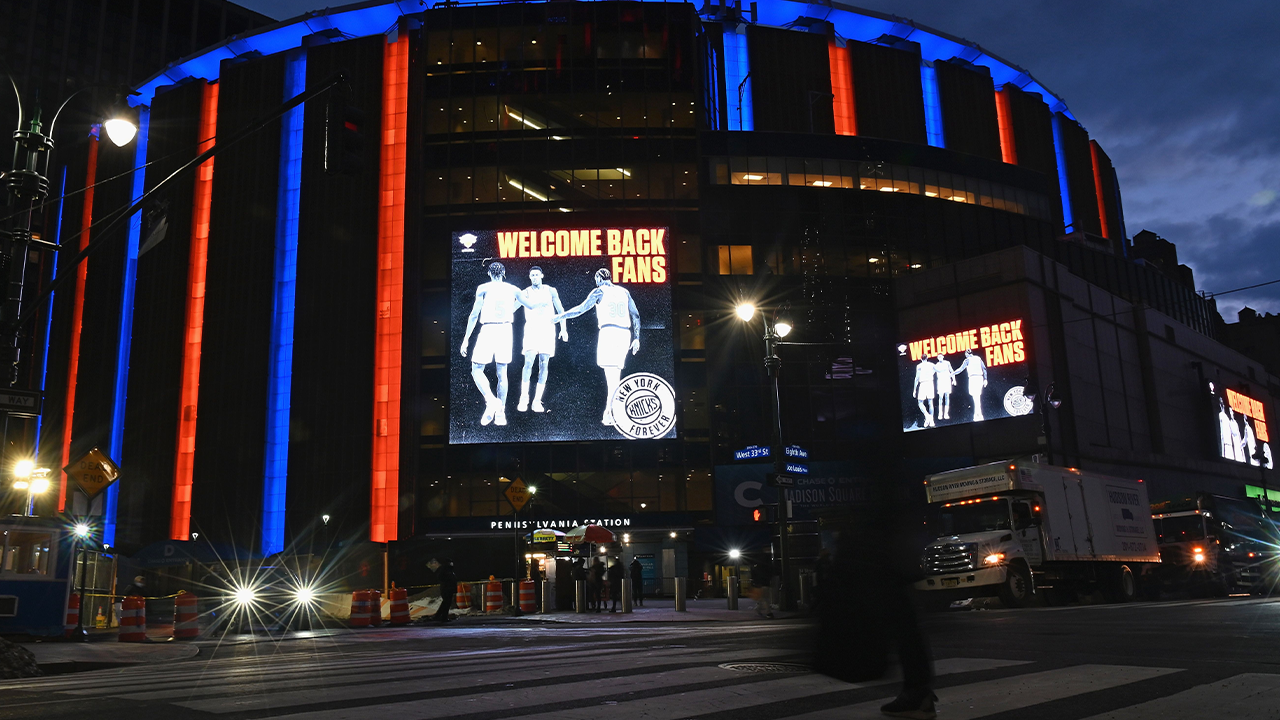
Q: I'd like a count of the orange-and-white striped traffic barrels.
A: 9